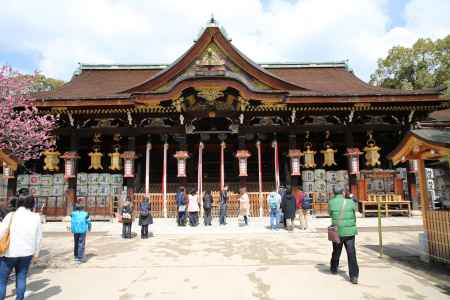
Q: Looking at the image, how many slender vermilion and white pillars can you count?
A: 6